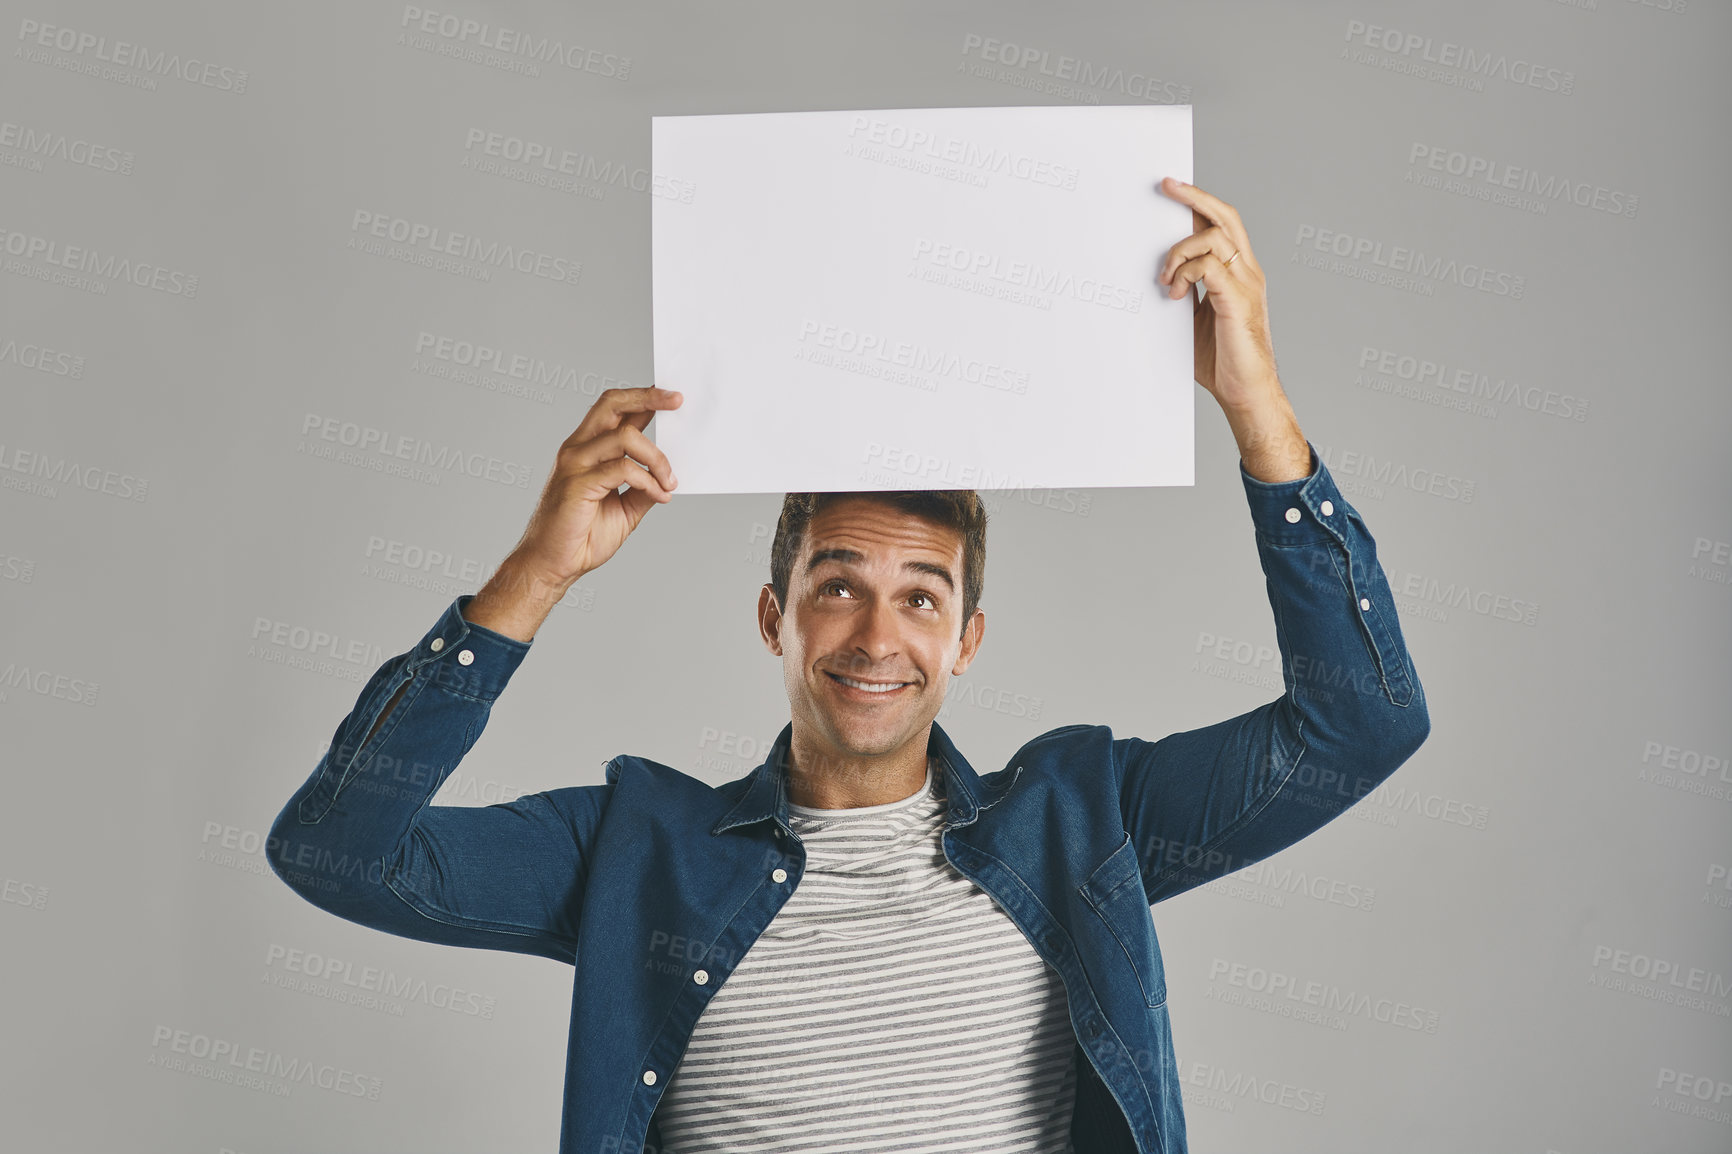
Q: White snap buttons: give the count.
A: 8